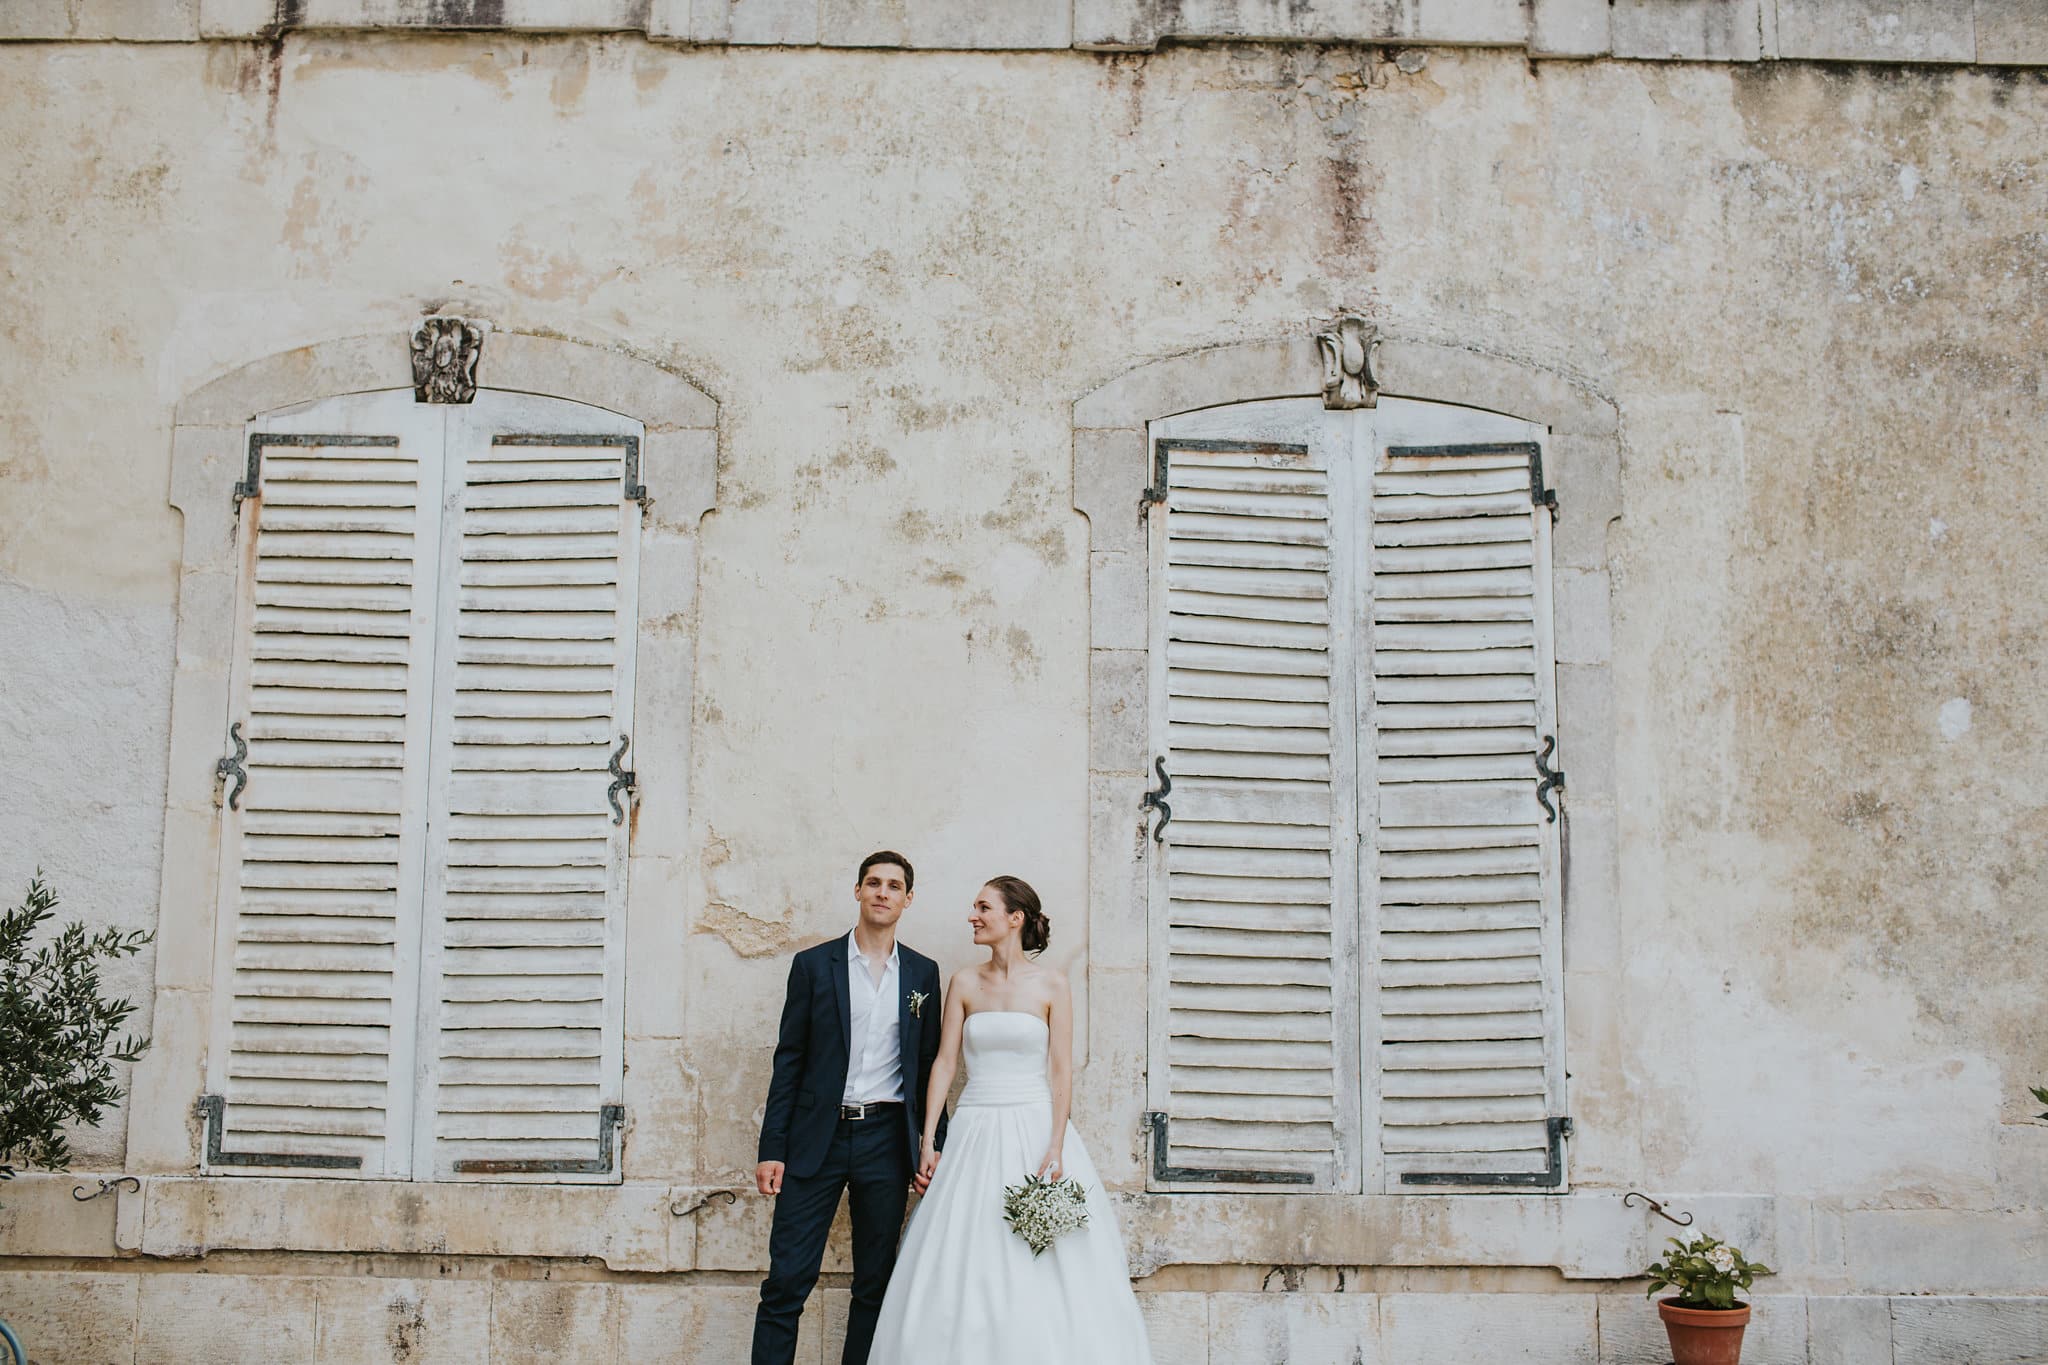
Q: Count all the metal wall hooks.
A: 3